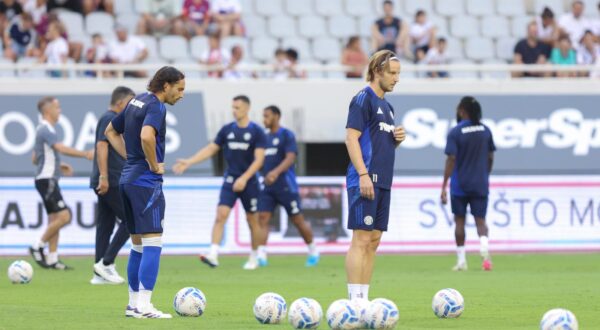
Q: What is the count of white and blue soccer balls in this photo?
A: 8